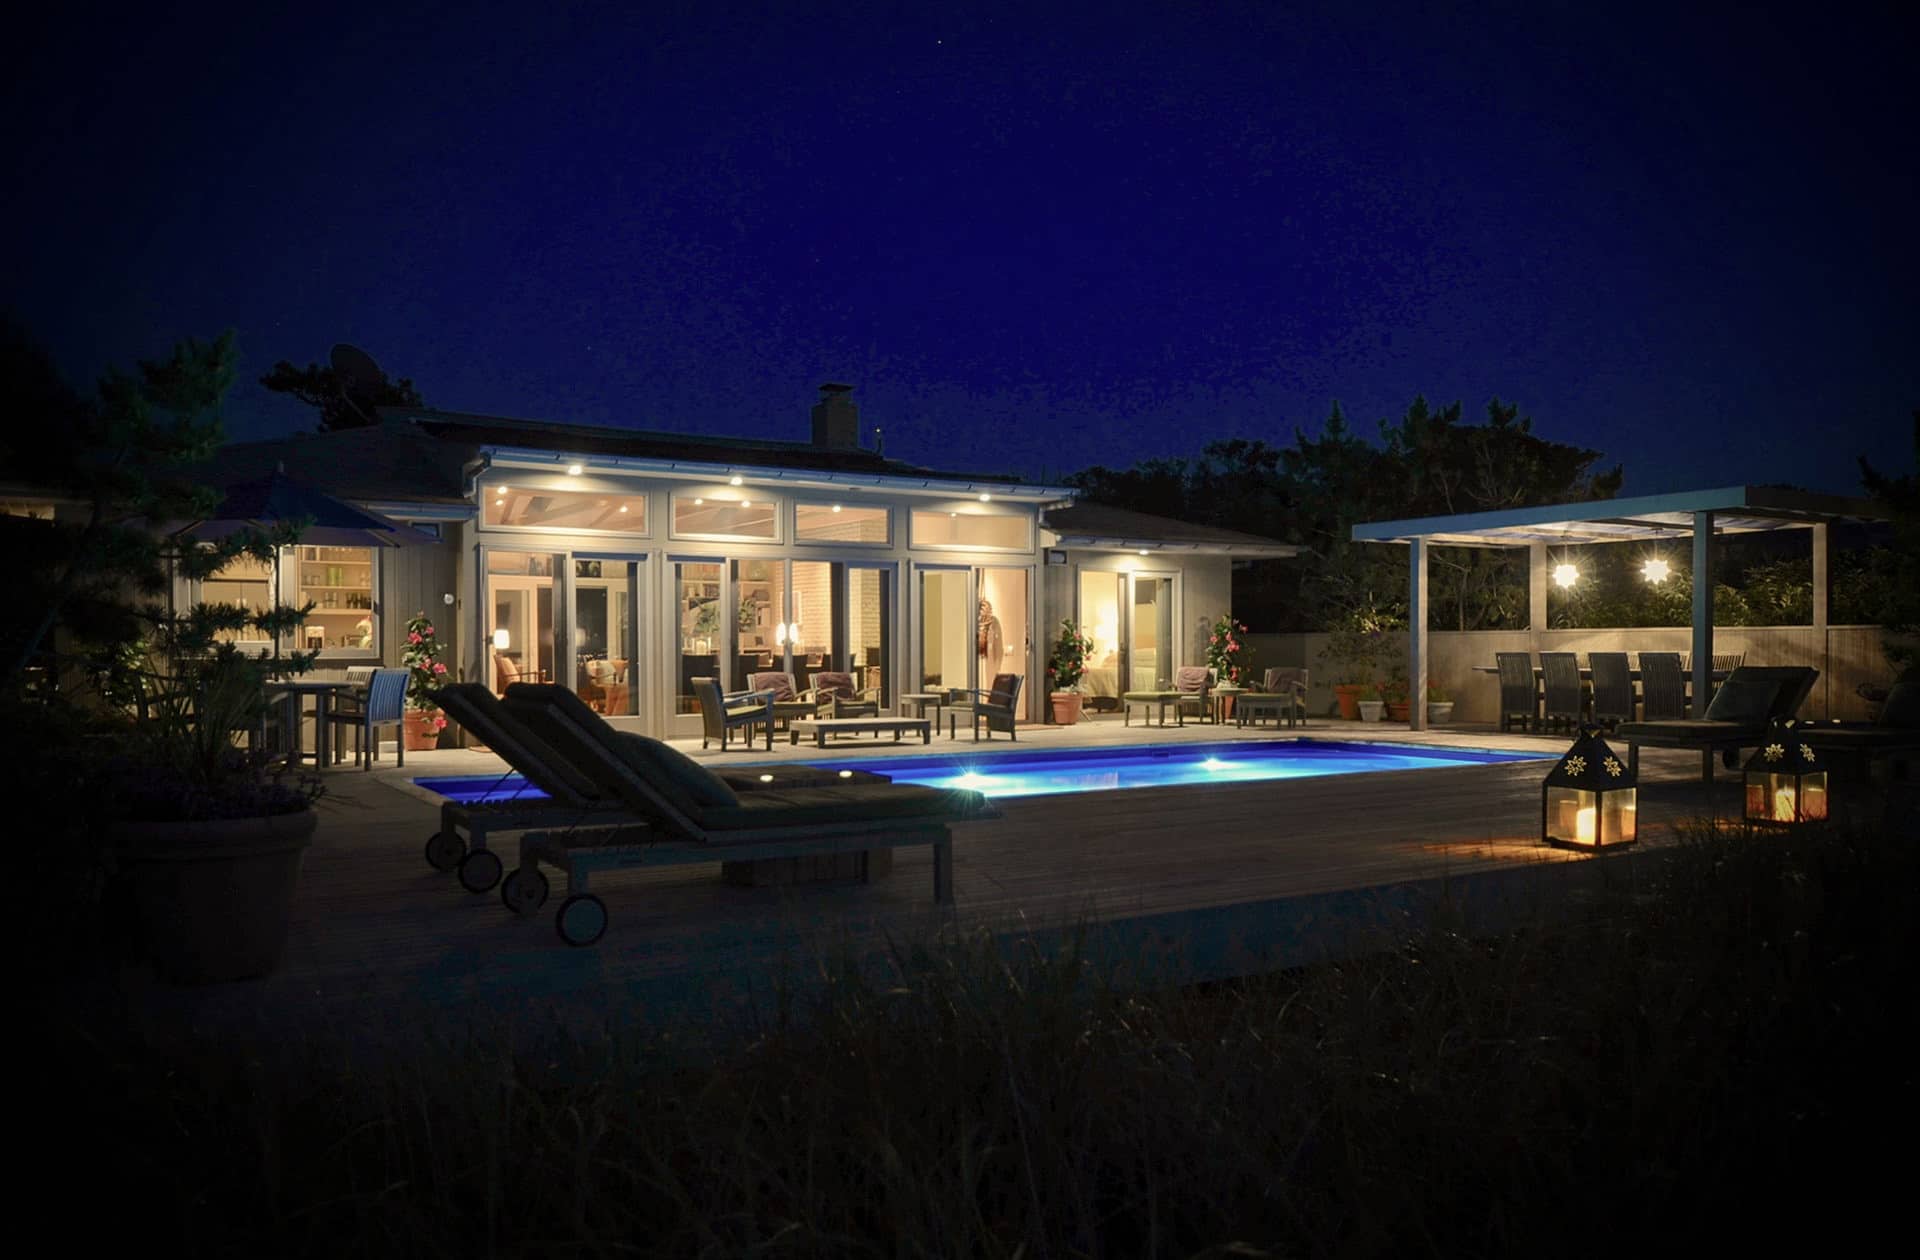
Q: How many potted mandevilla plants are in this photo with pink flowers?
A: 3